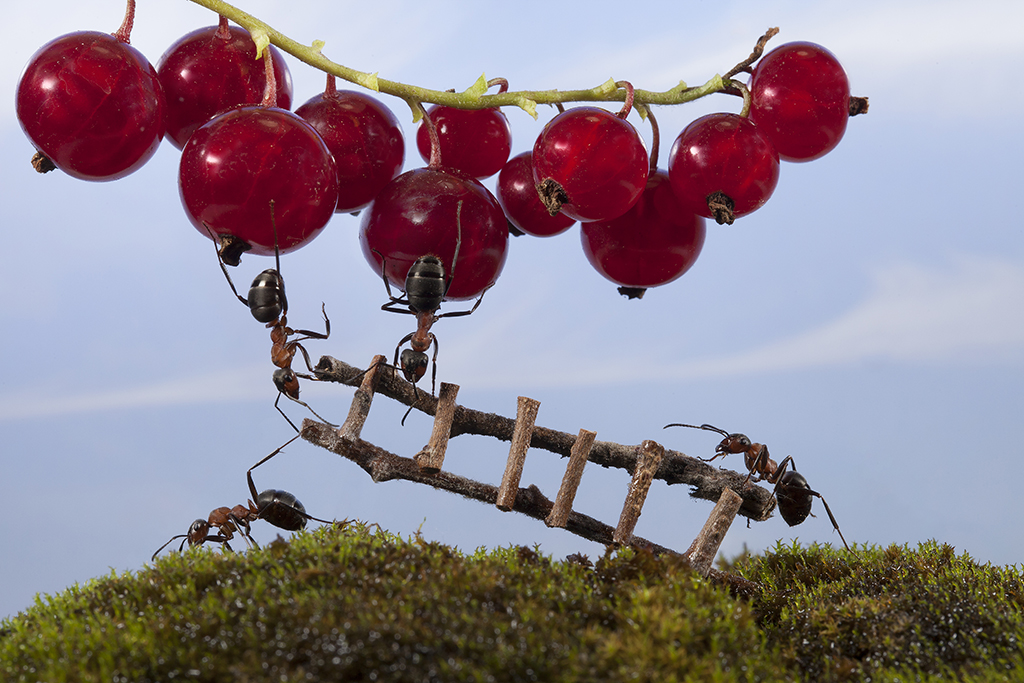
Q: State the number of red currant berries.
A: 11